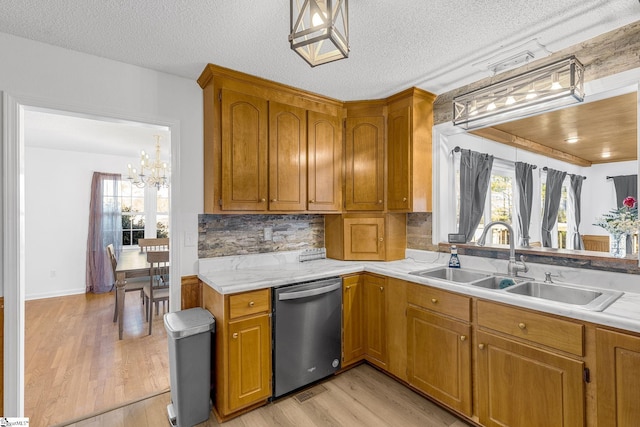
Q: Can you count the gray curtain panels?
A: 5